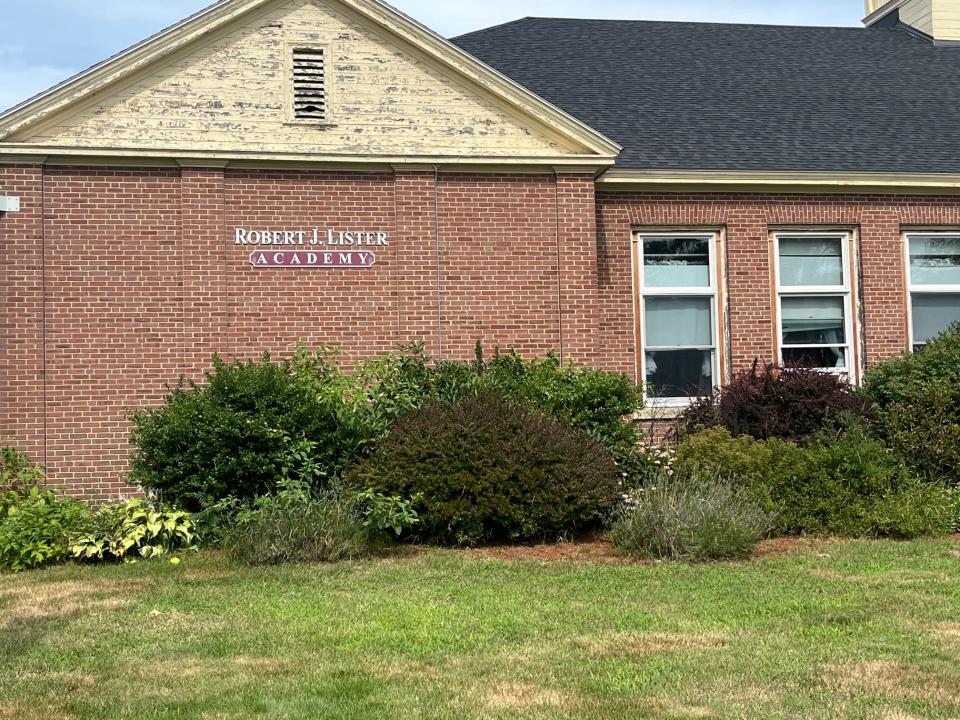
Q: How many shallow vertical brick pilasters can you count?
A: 4